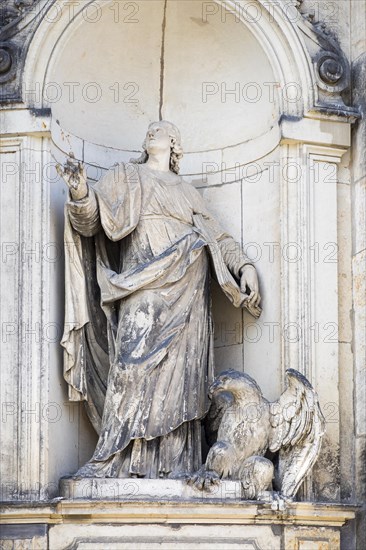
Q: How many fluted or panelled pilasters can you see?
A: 2